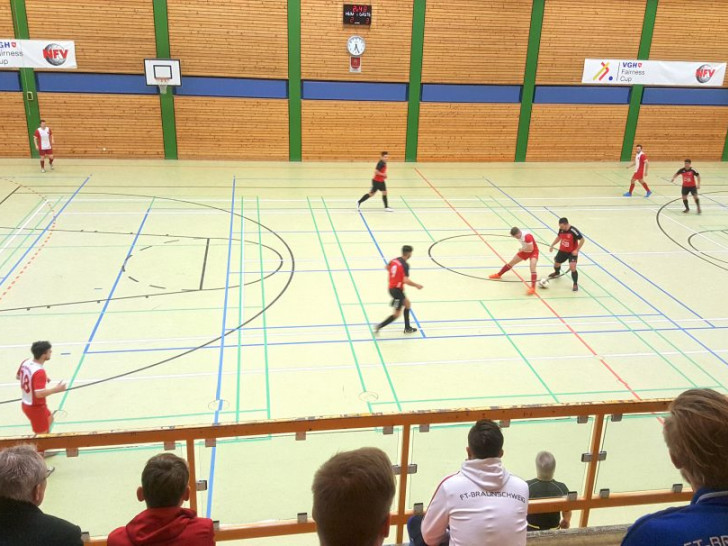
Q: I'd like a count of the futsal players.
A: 8